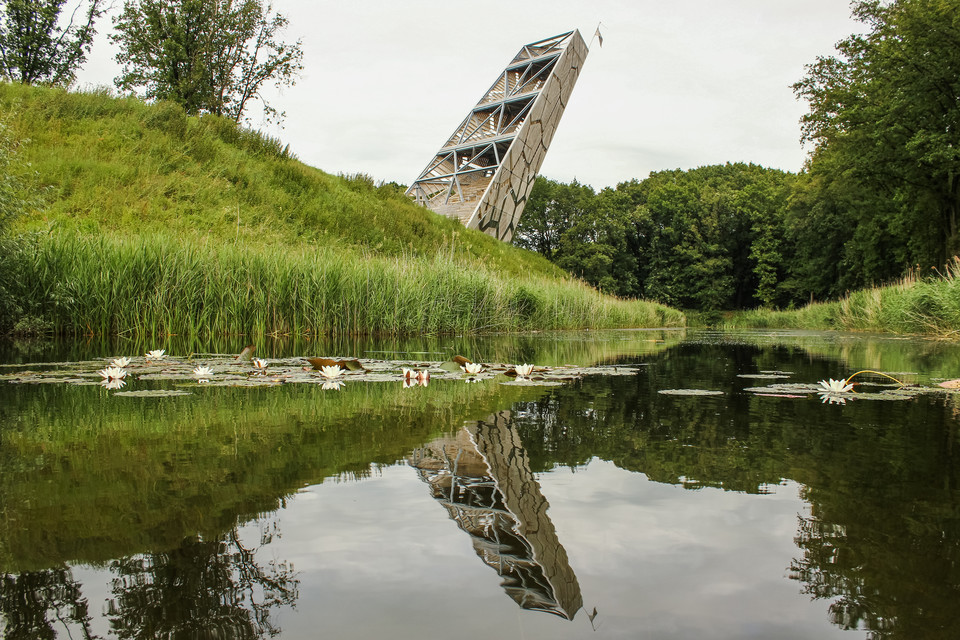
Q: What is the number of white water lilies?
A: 11